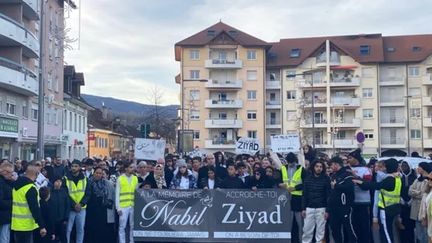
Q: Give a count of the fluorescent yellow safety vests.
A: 5